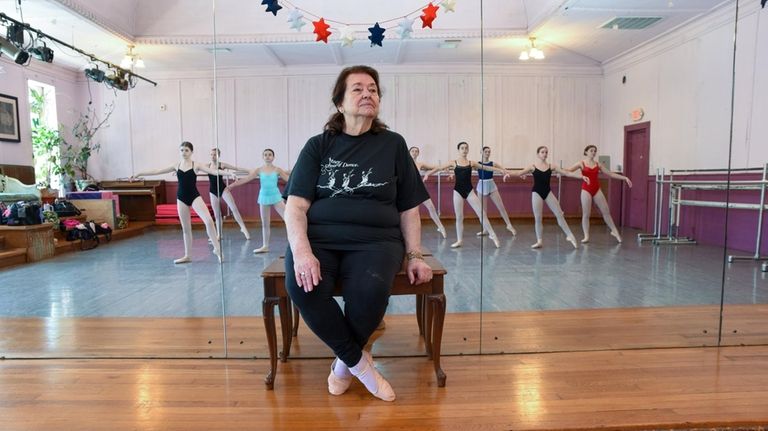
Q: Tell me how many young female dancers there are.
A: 8